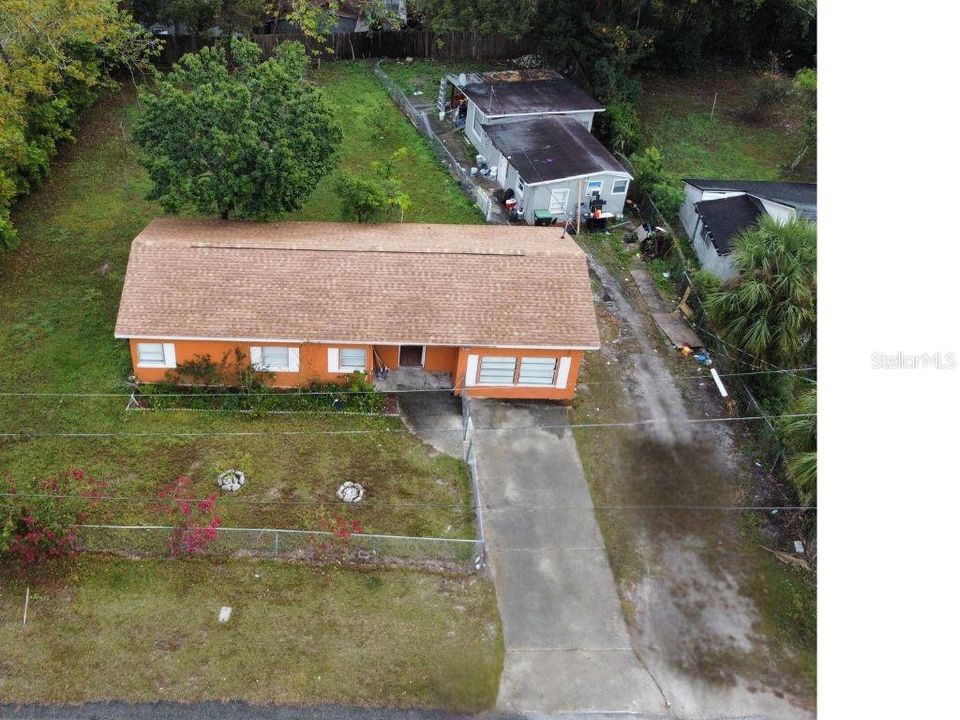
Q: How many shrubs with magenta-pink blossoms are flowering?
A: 3